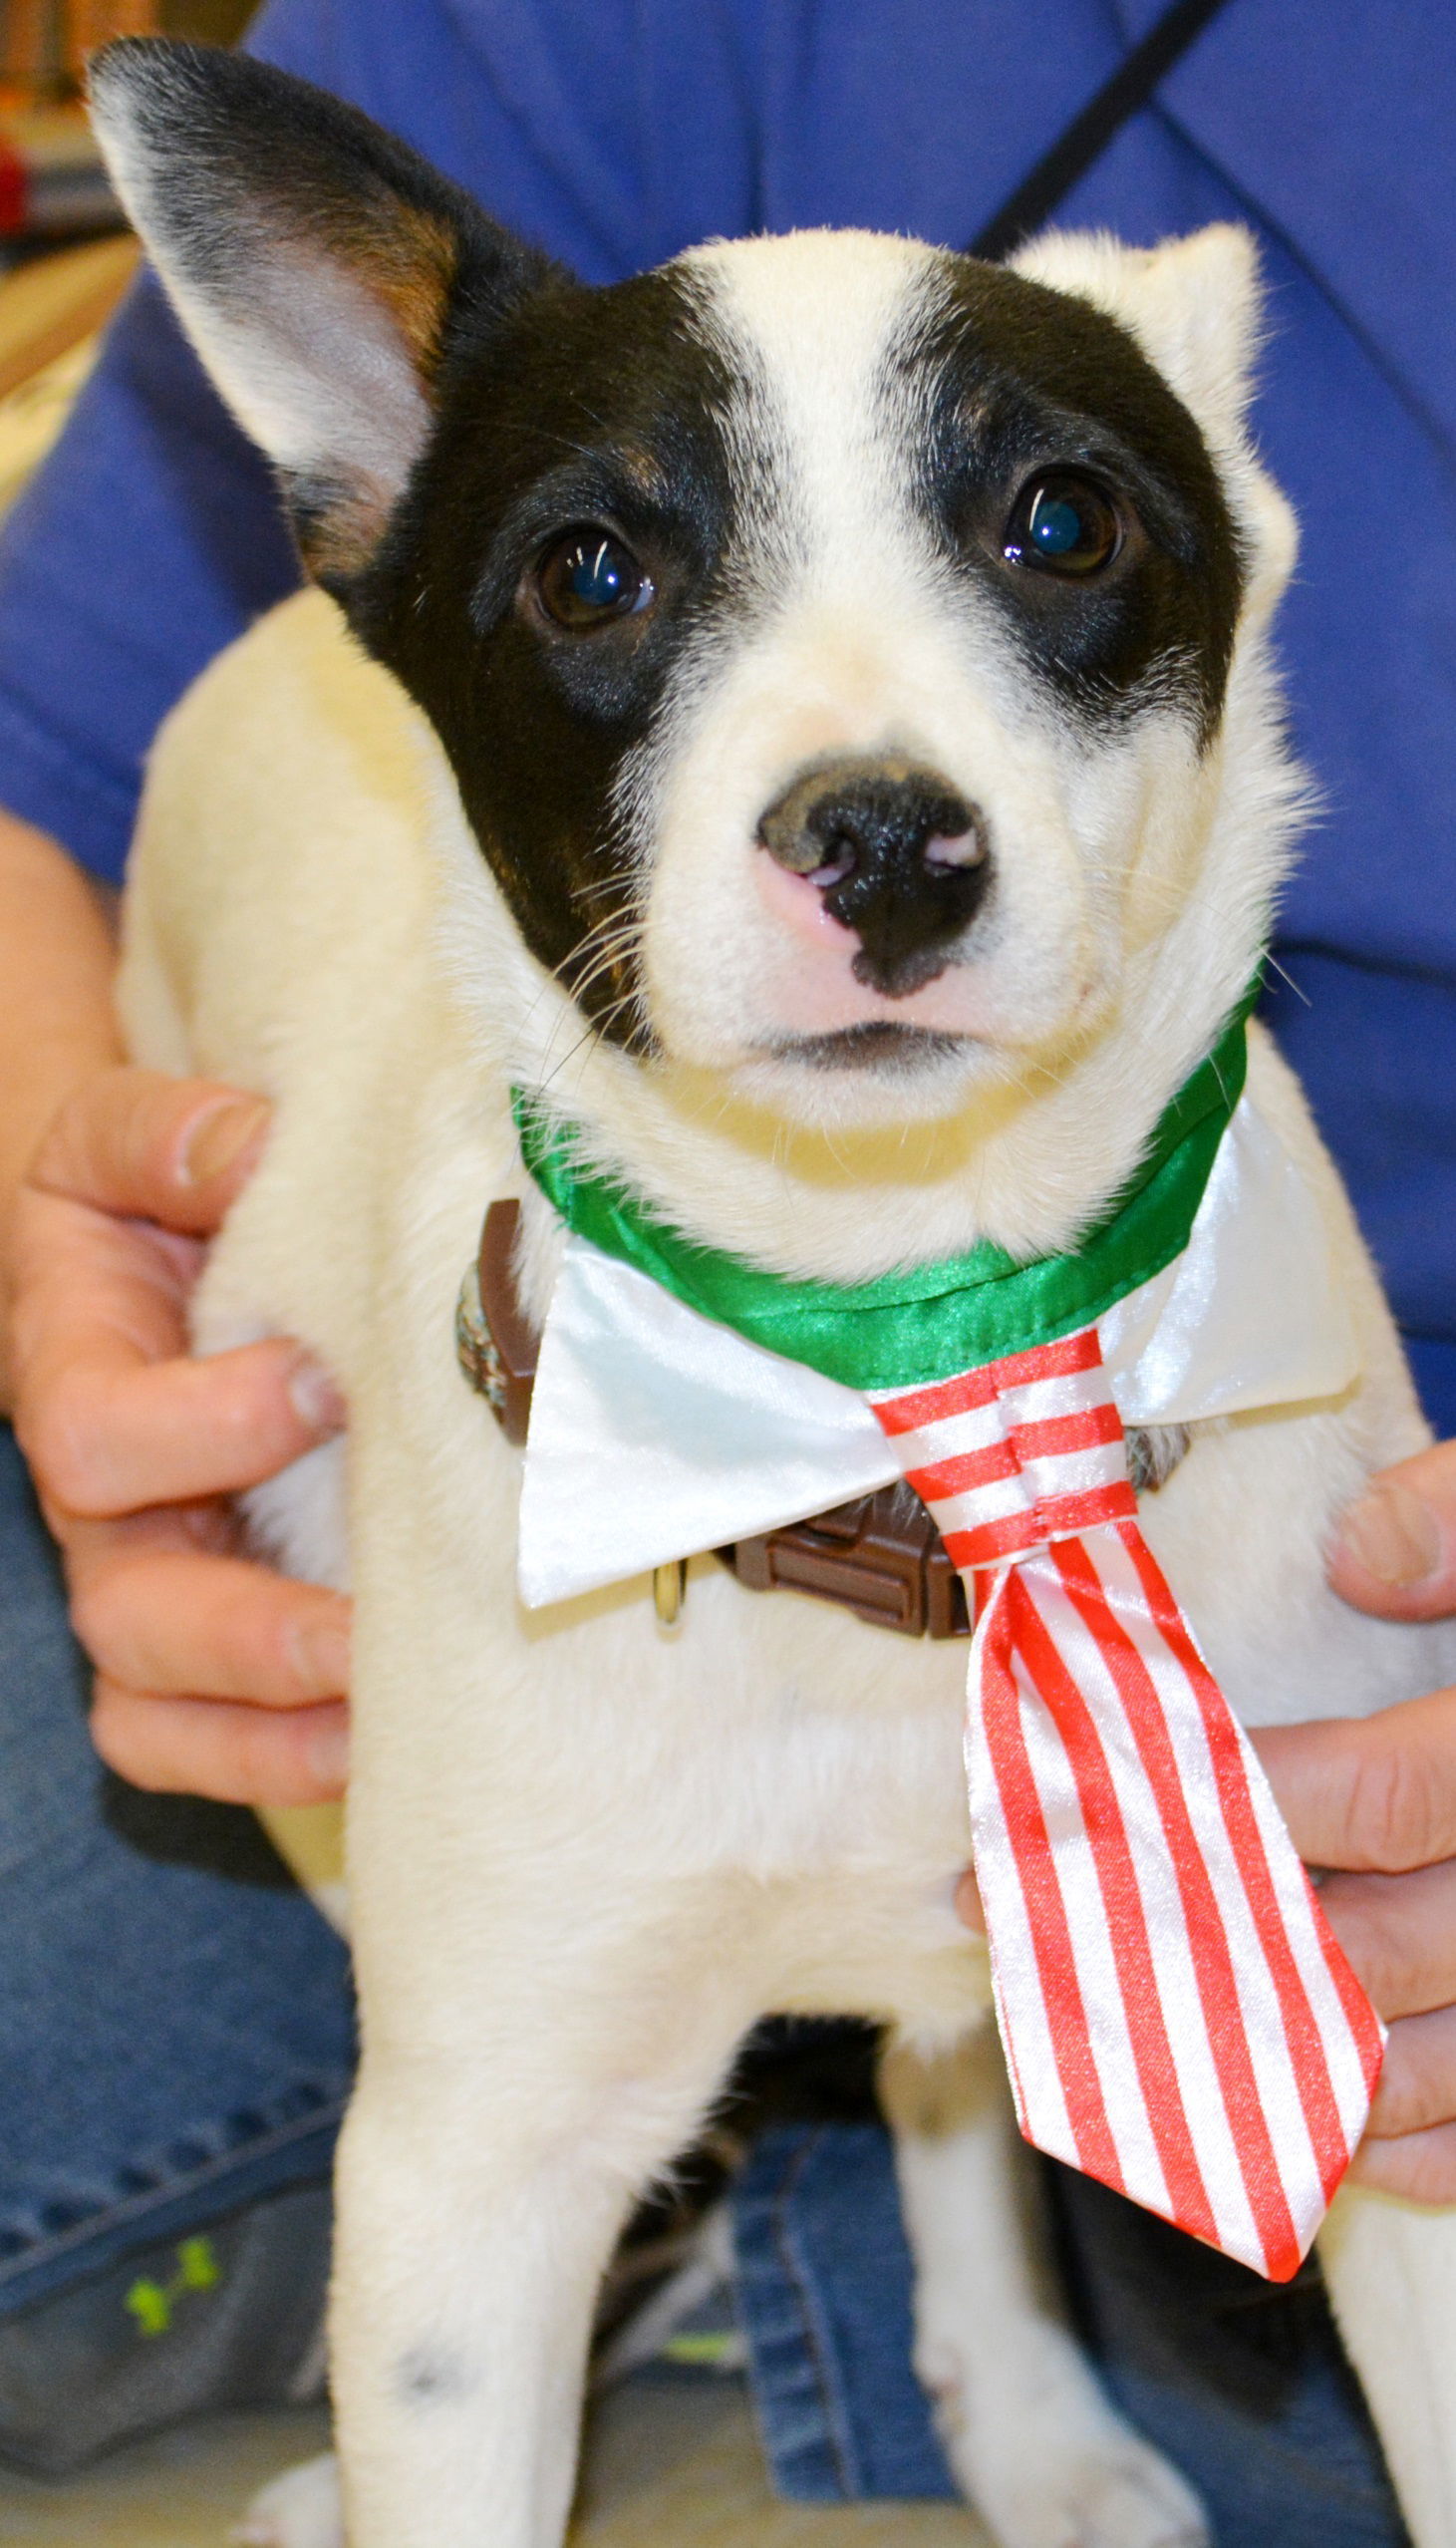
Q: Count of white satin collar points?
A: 2